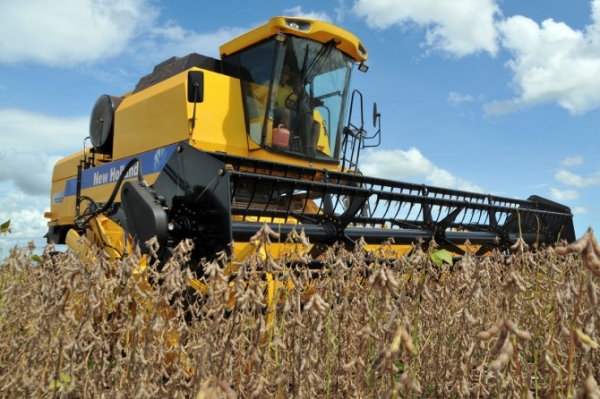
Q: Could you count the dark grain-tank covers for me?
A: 1